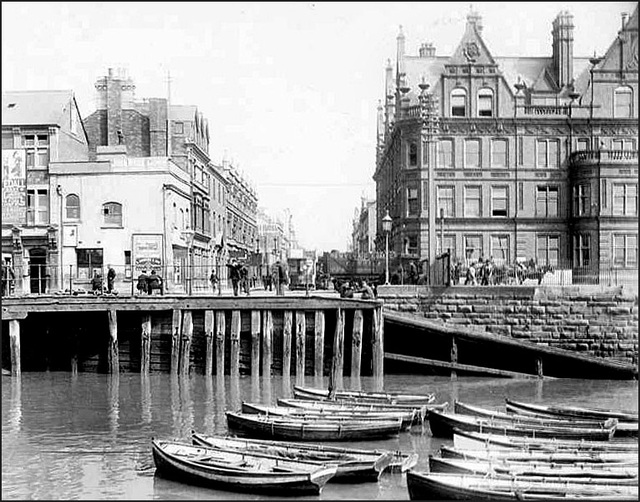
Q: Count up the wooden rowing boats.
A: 14